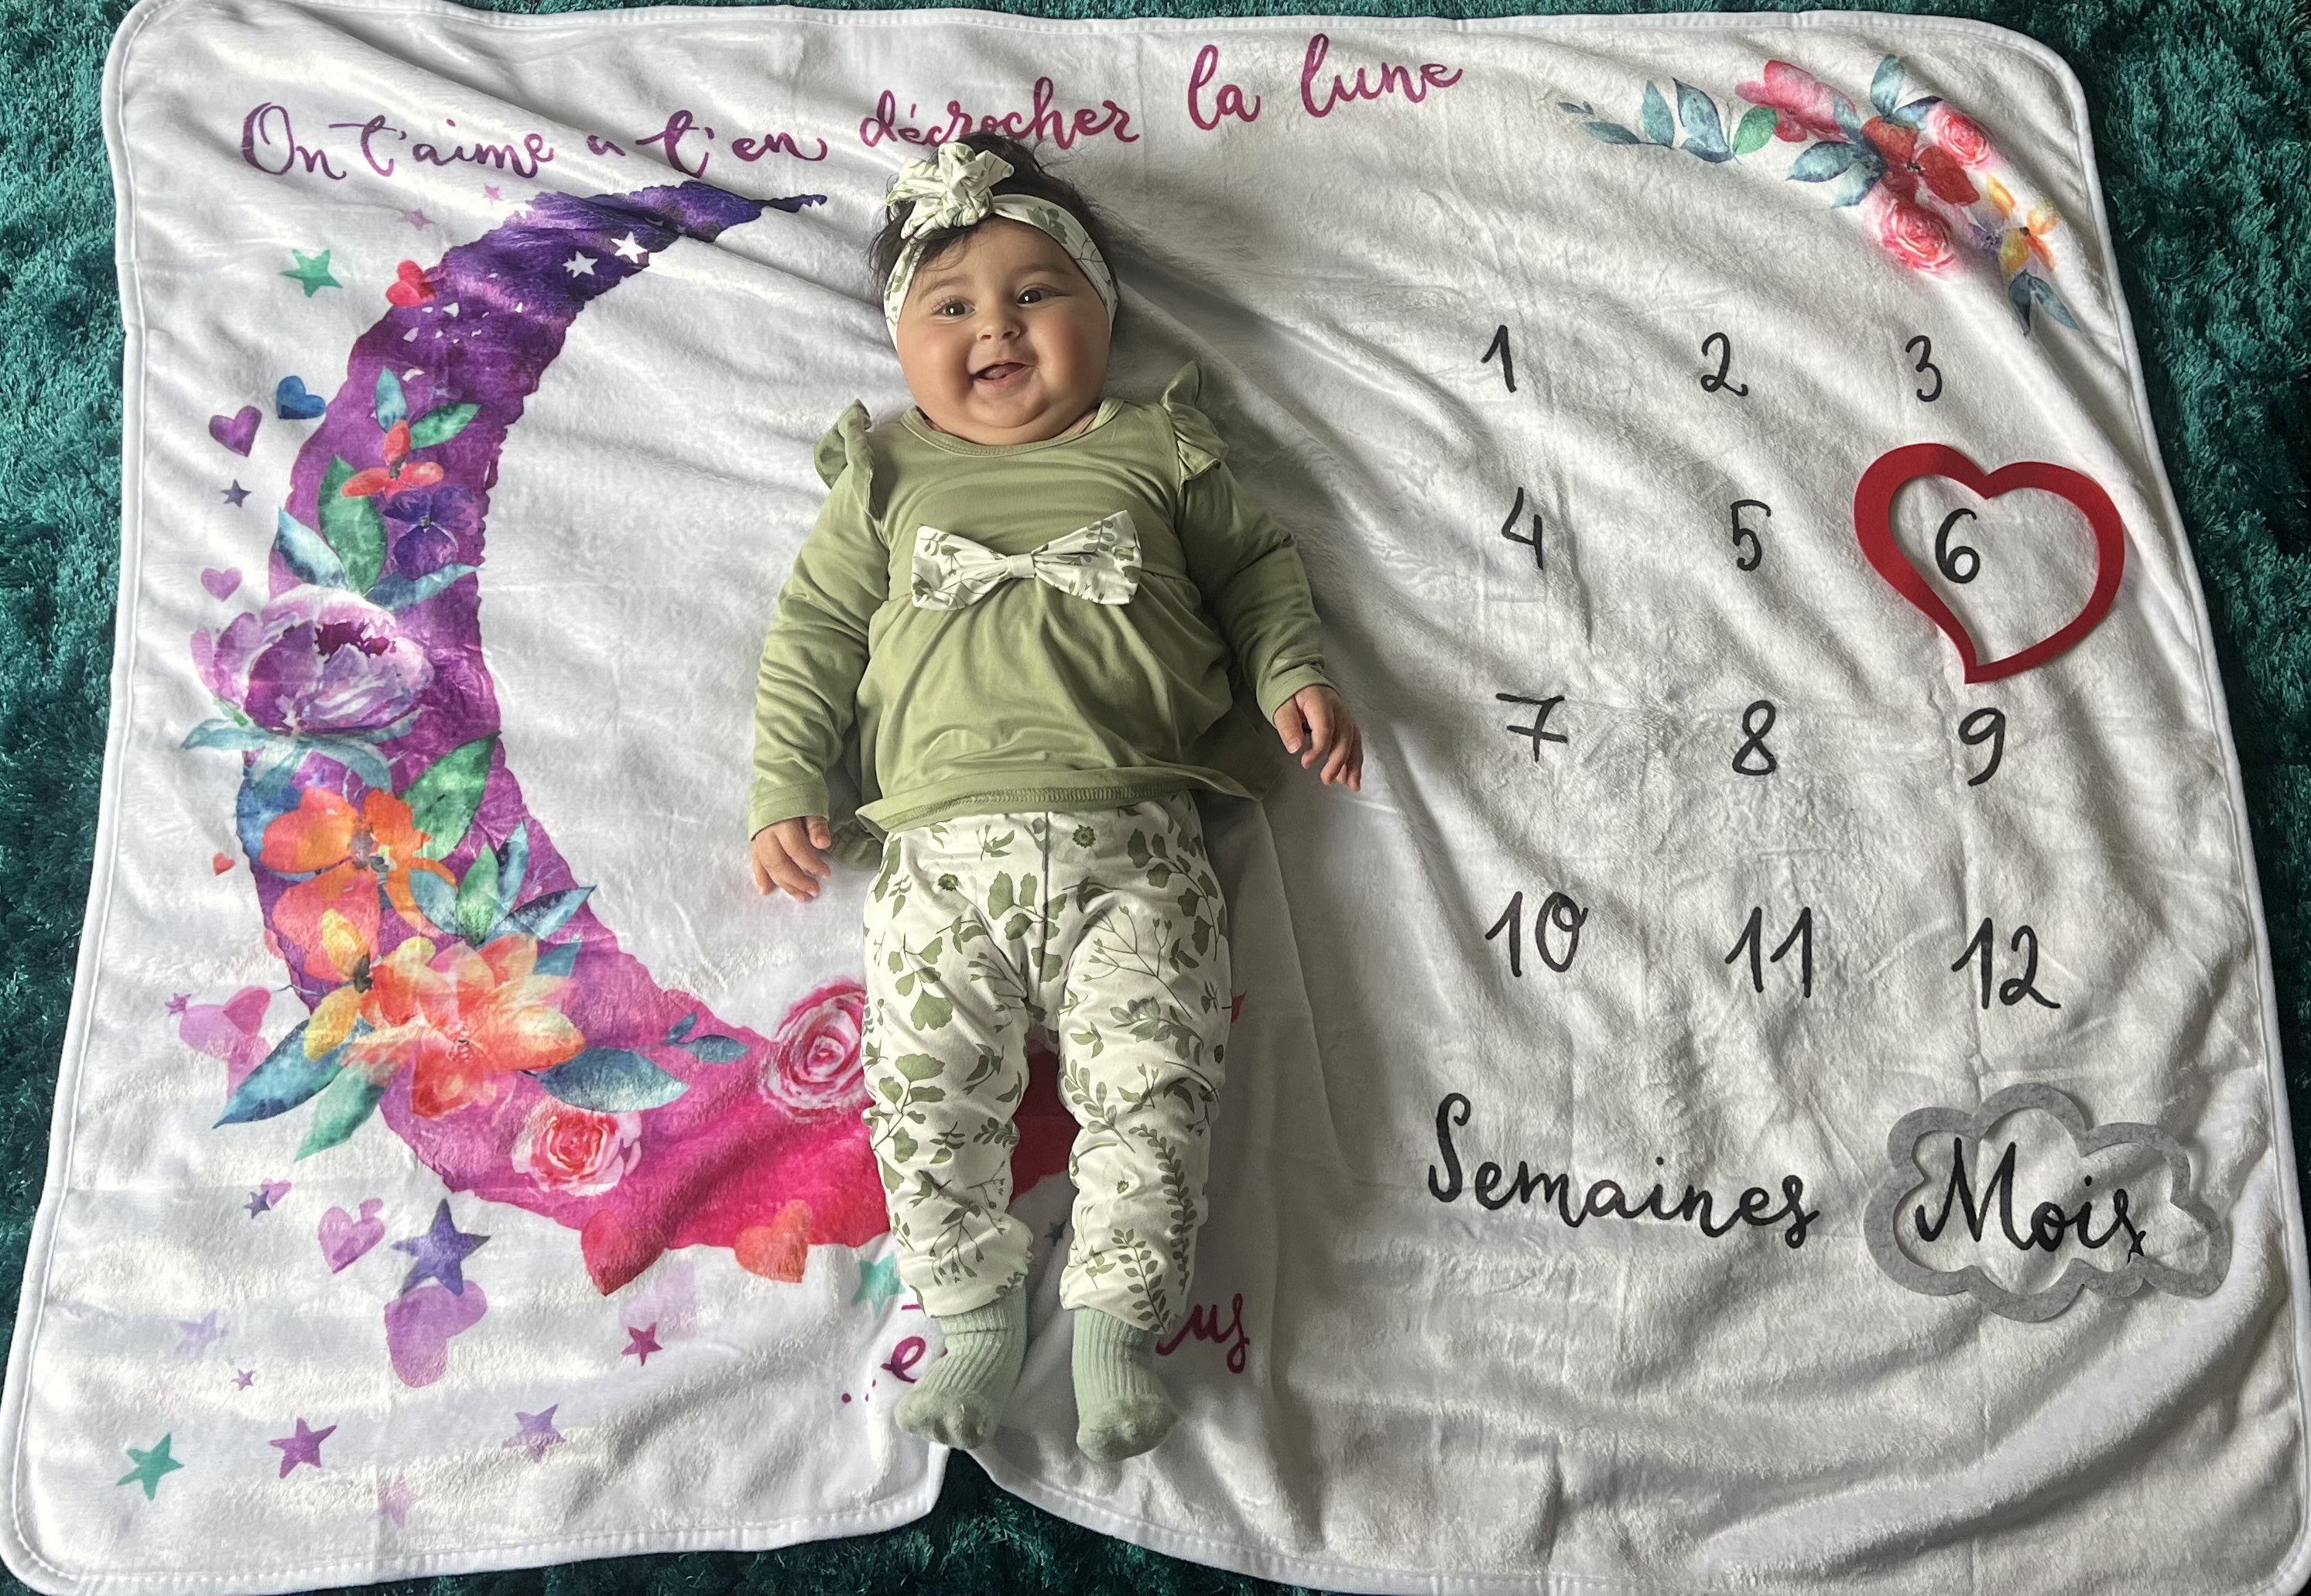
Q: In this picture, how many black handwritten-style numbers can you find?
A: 12